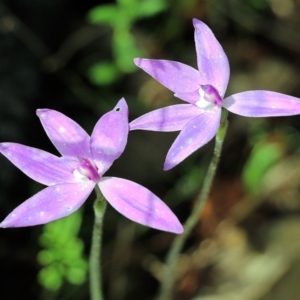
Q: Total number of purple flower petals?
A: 10